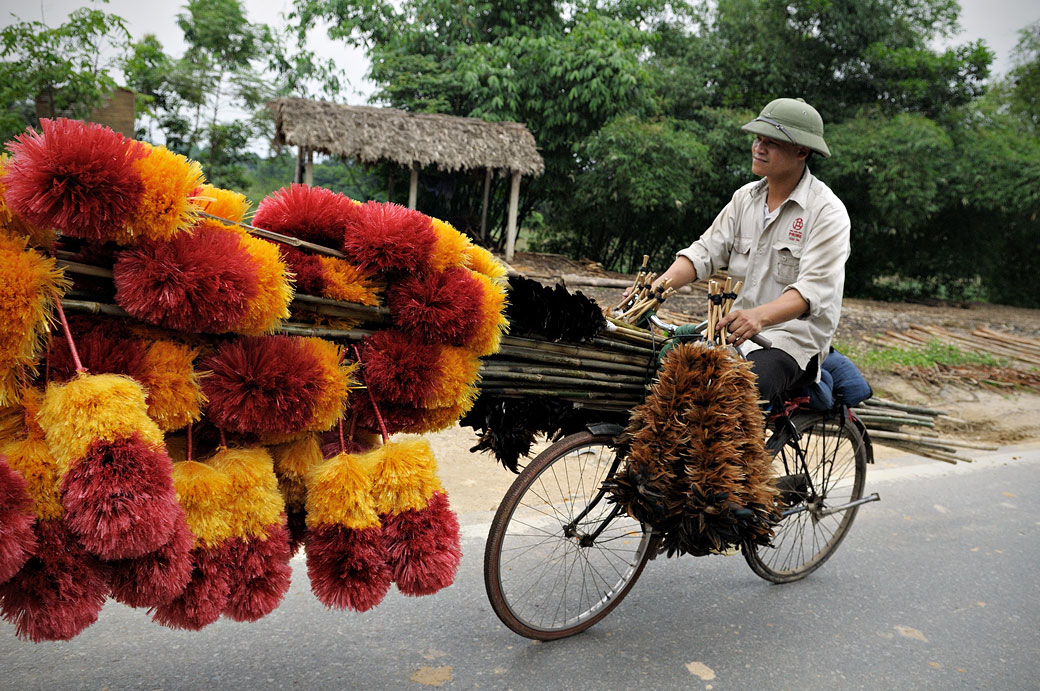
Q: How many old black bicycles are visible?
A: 1